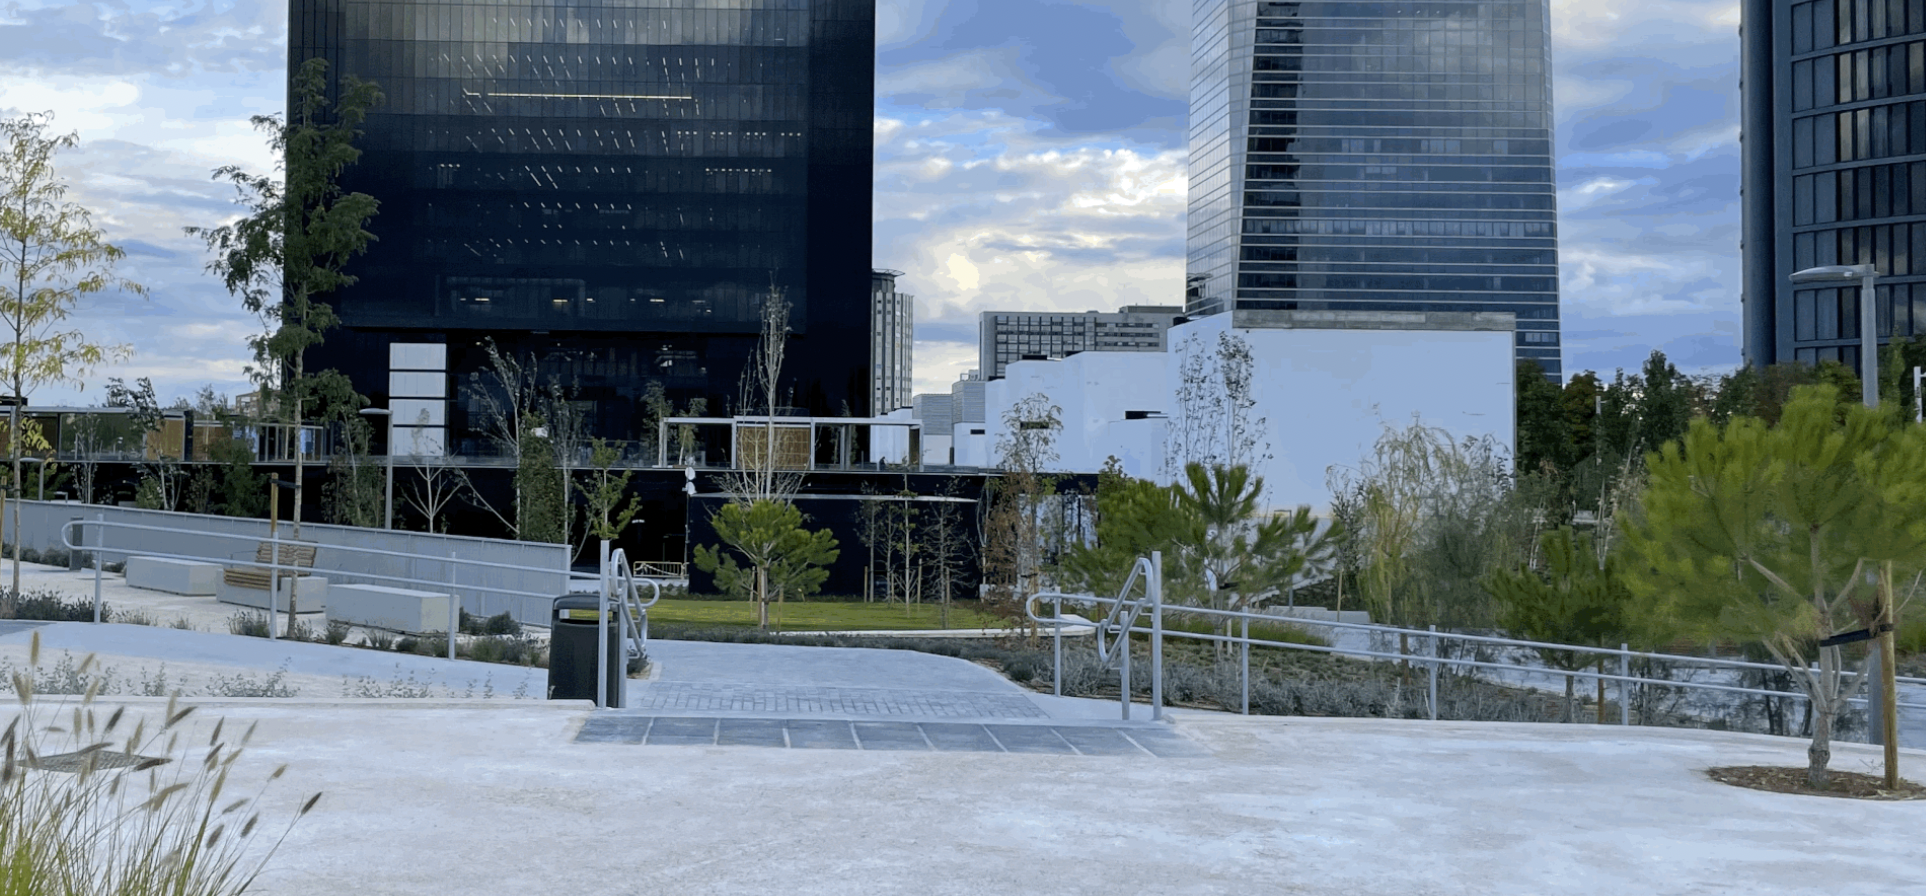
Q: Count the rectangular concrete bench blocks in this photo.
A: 3